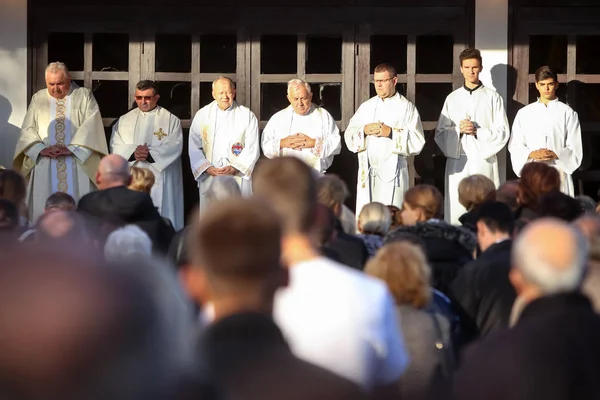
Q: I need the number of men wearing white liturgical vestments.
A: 7